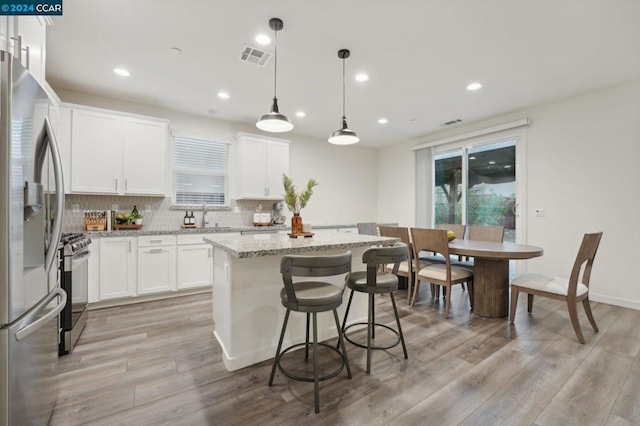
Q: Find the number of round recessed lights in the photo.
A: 7